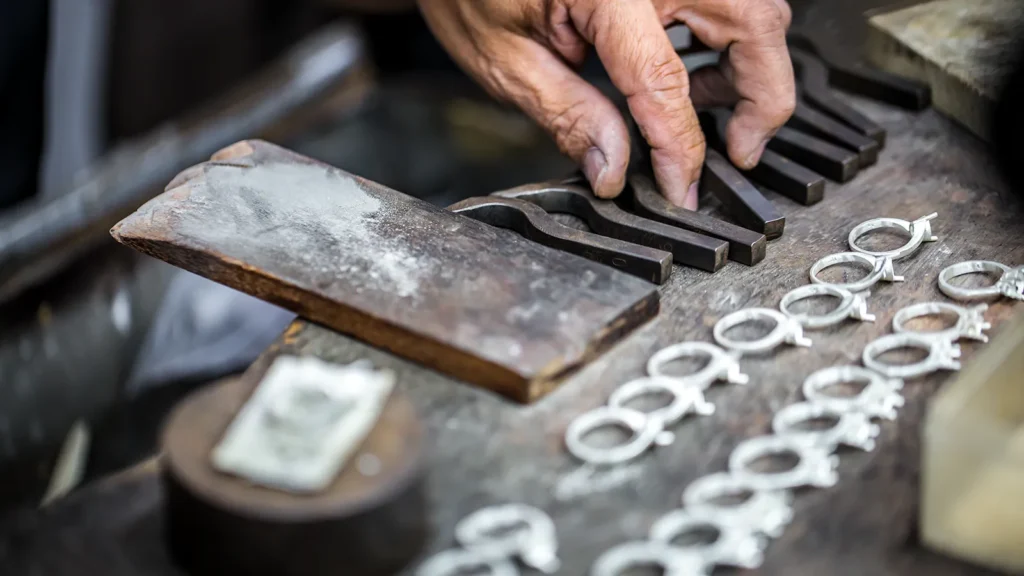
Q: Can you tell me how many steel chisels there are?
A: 9